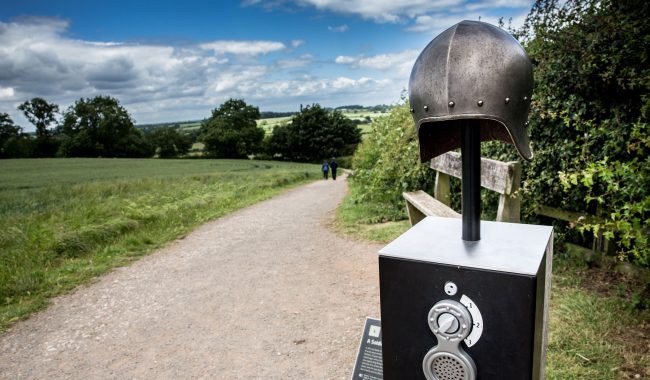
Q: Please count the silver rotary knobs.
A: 1